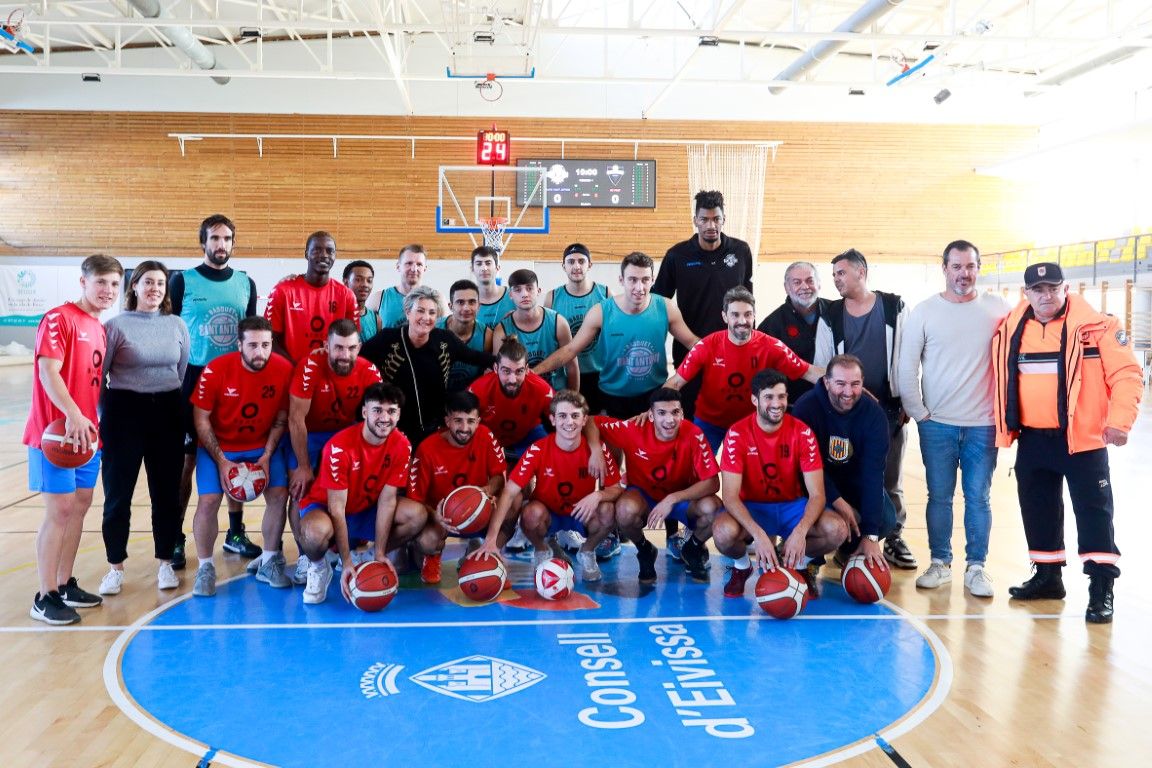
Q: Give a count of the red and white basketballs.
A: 6